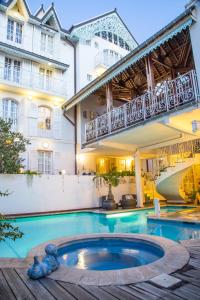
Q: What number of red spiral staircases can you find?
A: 0